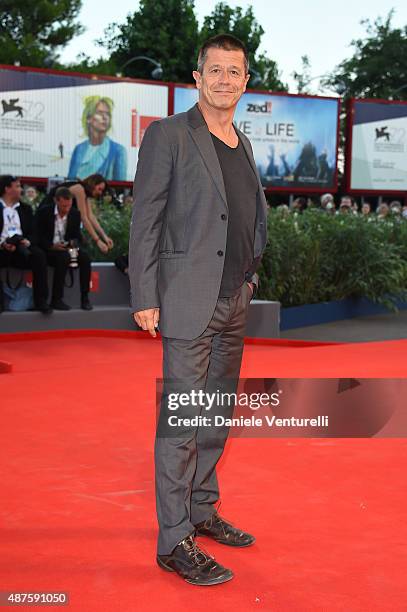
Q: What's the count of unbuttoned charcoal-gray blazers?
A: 1